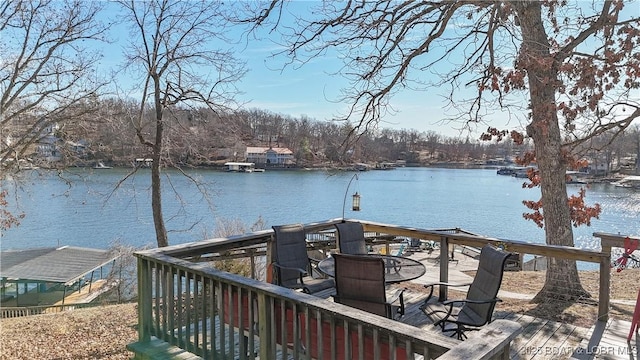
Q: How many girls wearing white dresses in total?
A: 0